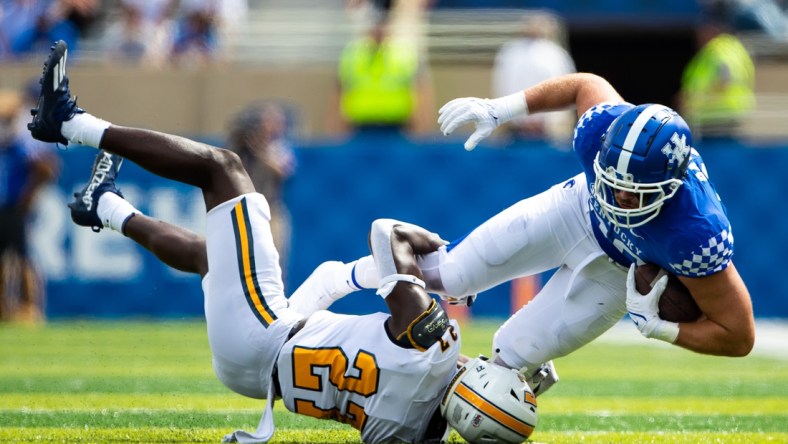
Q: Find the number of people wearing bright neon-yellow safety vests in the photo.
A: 2